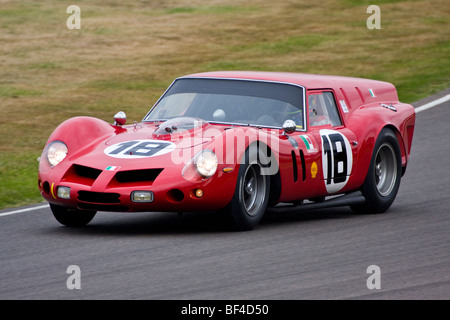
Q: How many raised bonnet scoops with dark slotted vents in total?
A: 2